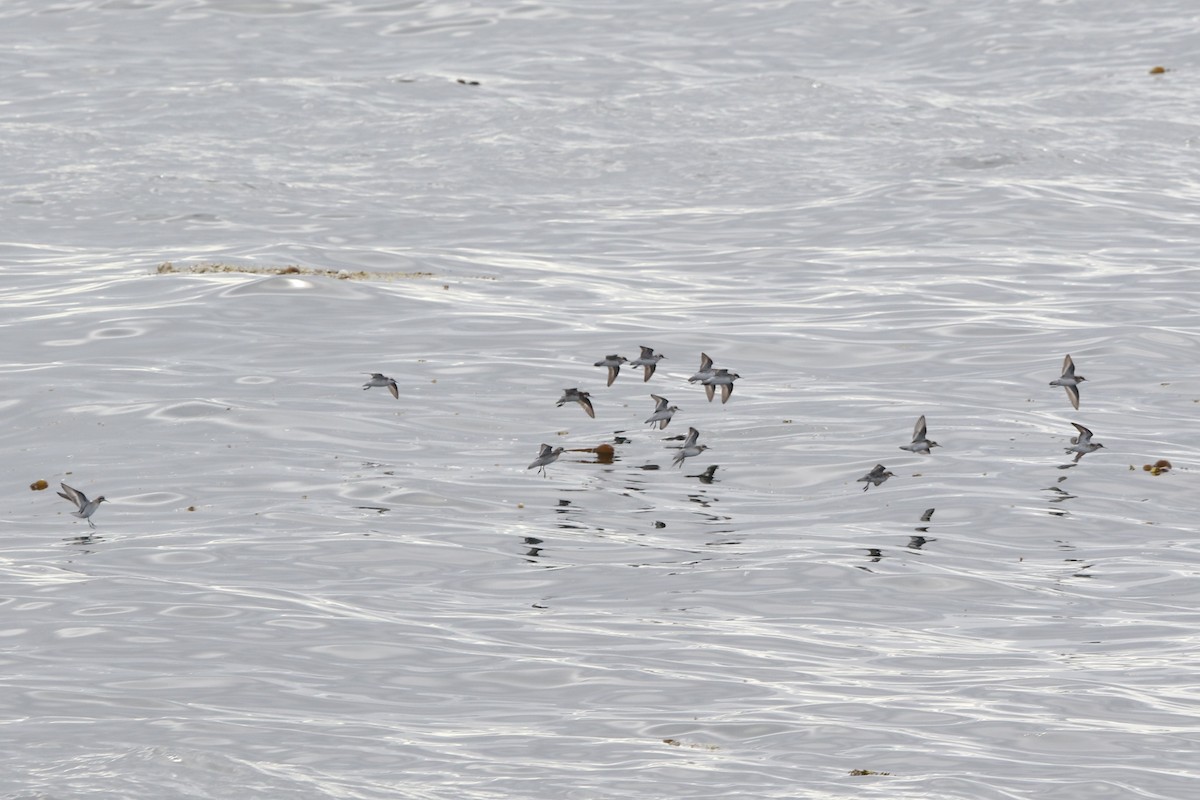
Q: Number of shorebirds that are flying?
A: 14